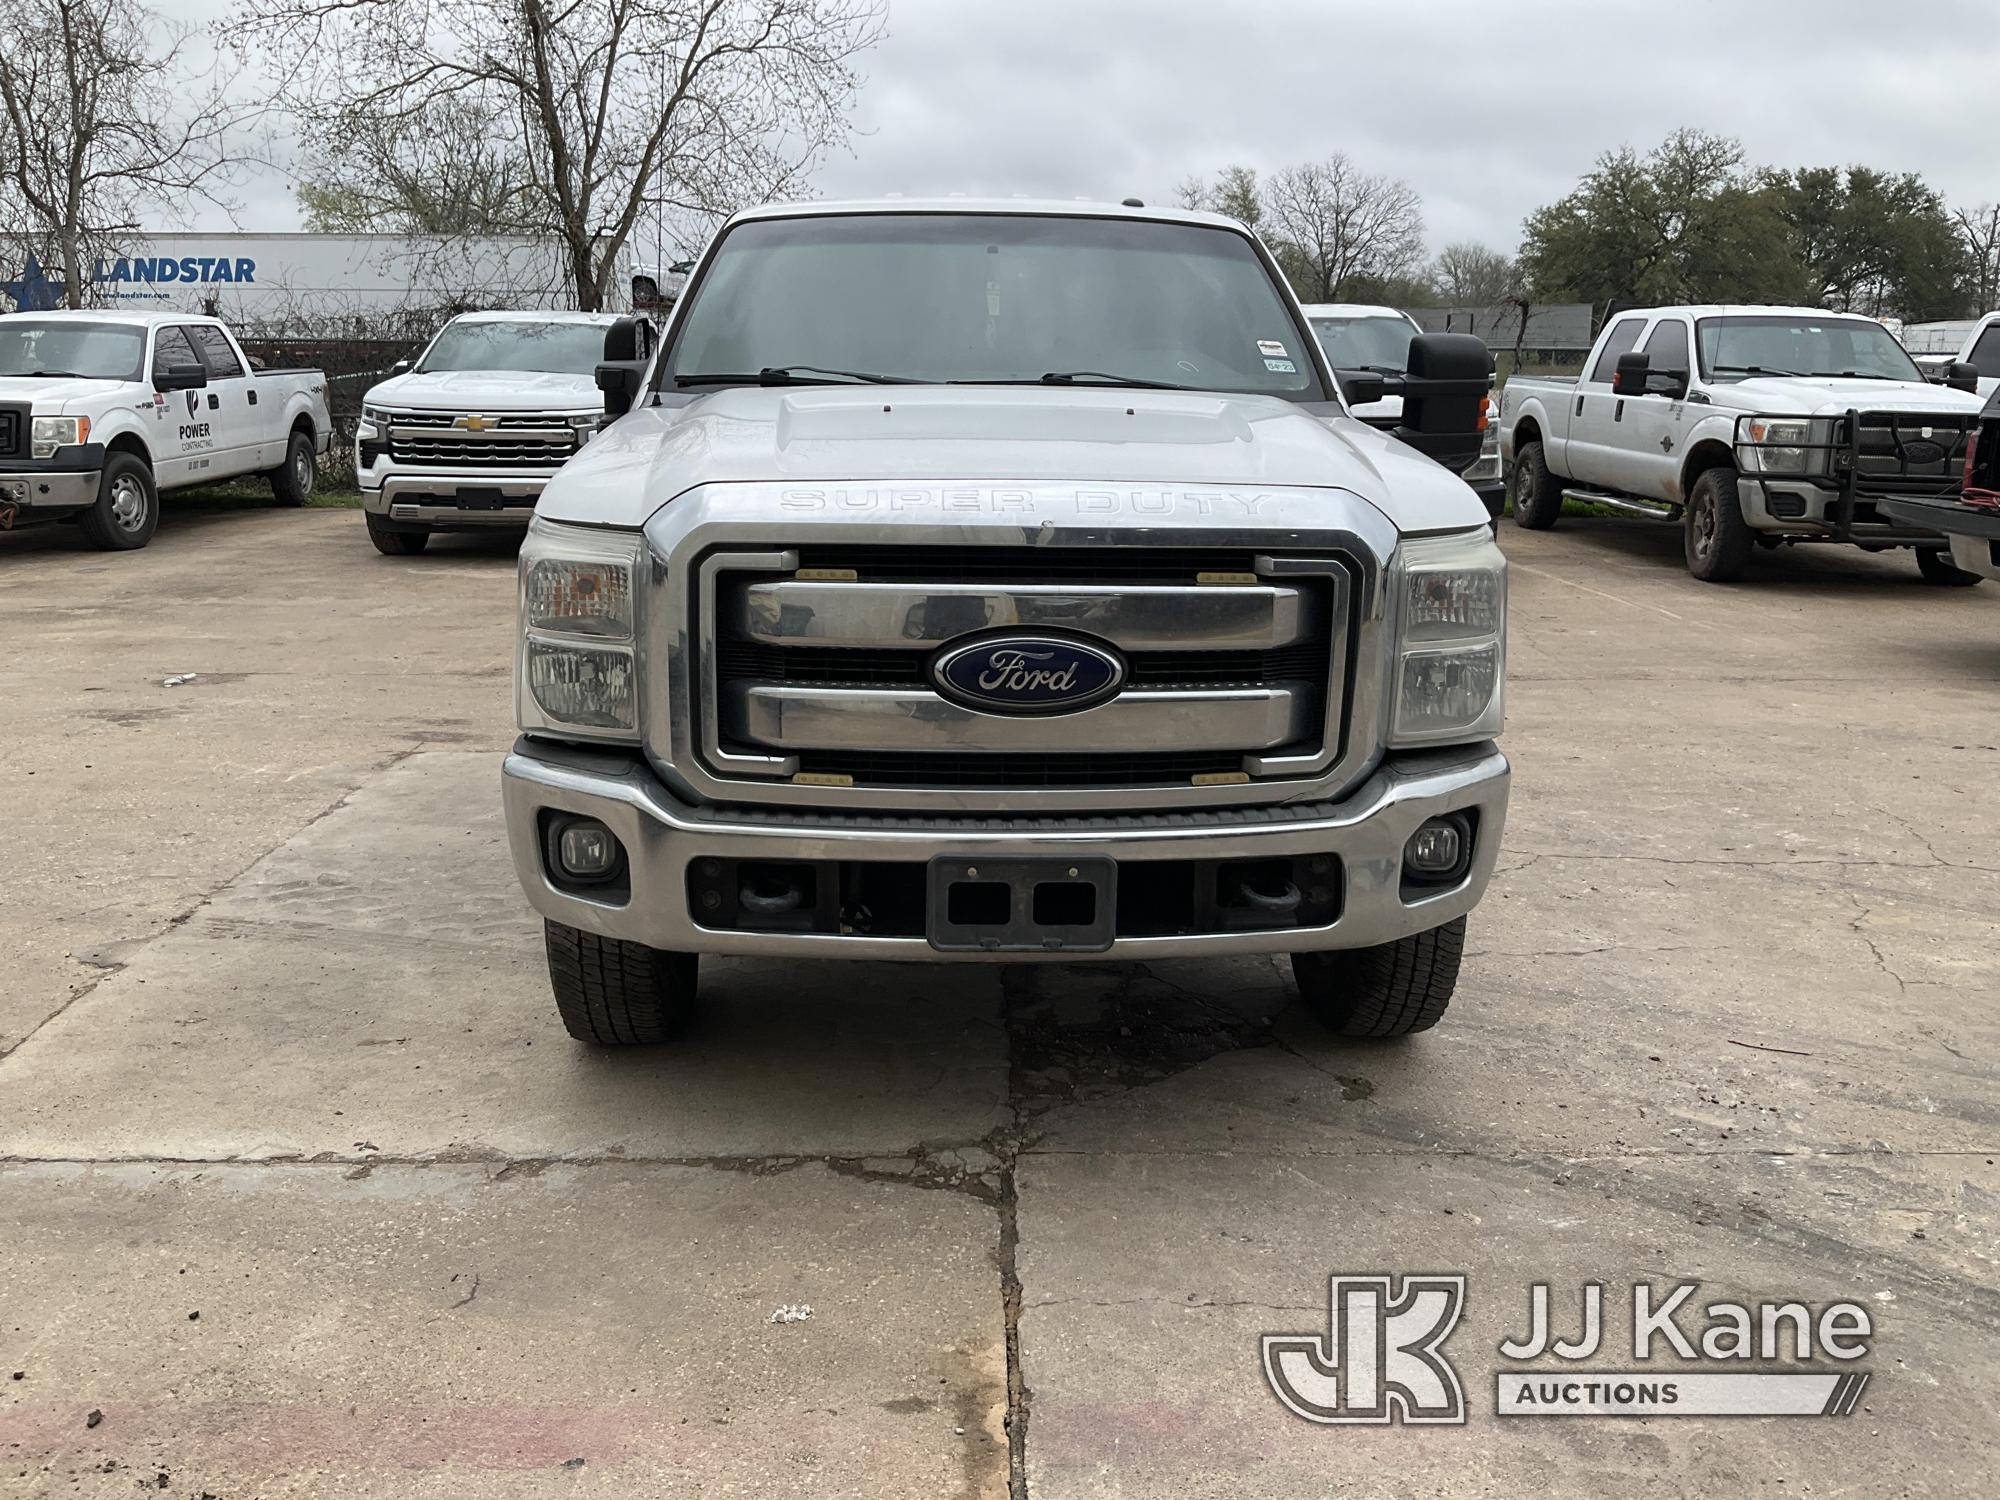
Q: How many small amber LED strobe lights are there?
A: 4